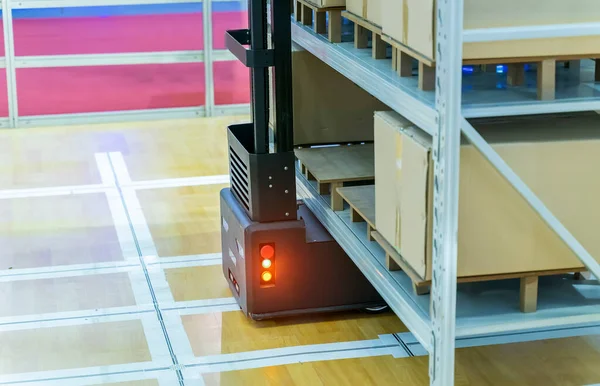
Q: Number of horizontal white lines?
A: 4